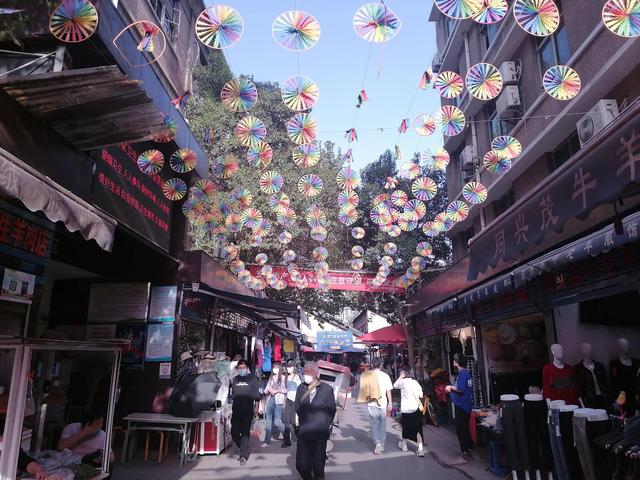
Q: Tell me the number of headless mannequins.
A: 6